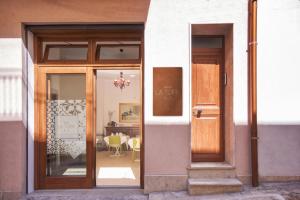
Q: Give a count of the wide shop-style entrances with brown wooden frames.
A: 1